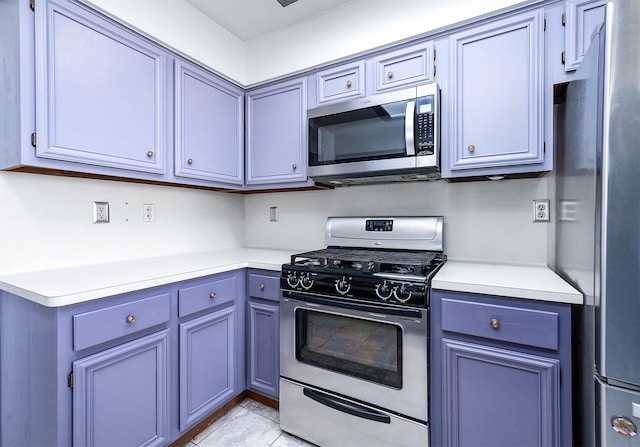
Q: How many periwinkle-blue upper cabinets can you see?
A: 7